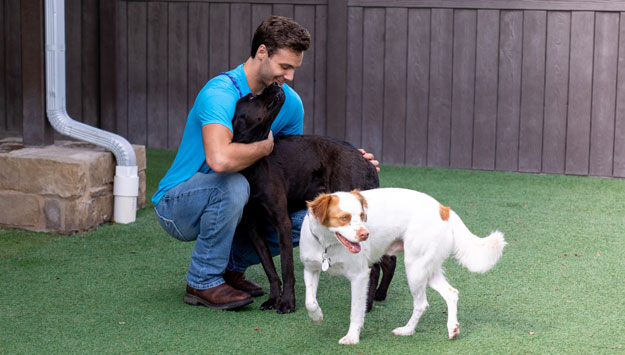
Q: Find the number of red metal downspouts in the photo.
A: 0